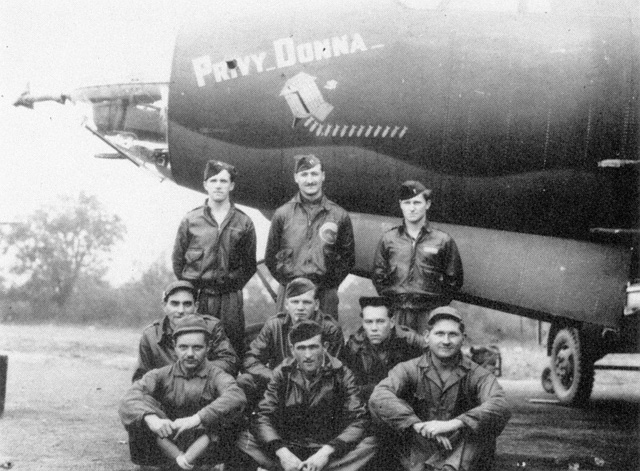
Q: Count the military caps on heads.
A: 9